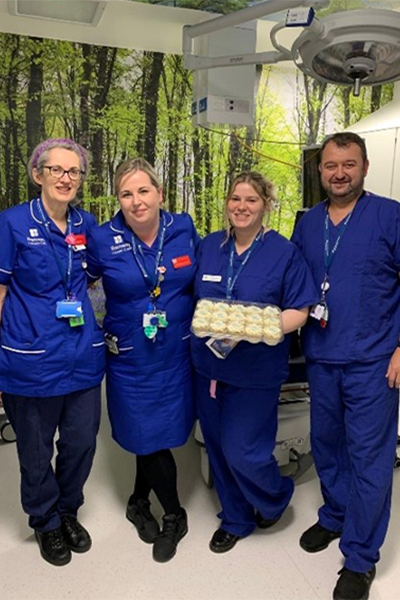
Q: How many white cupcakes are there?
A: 15